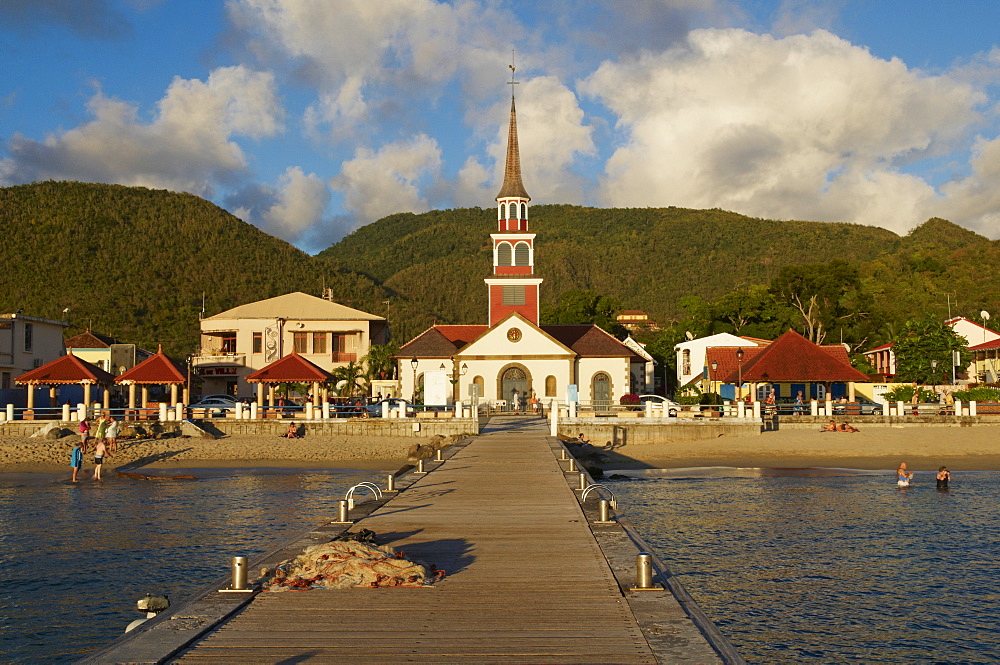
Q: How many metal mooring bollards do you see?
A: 10